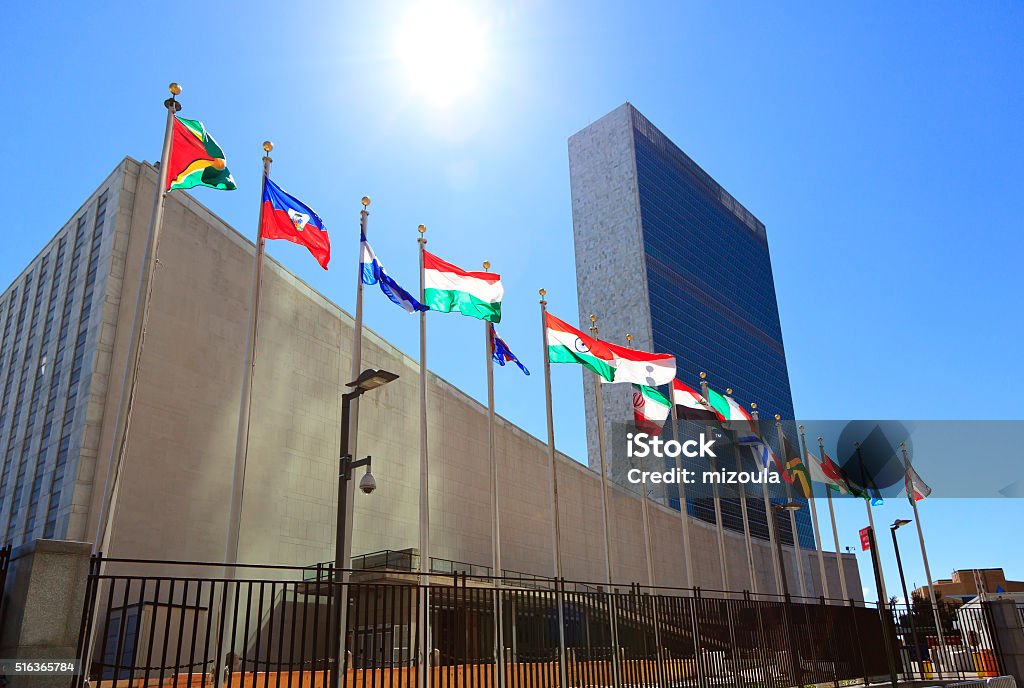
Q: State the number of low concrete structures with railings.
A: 1